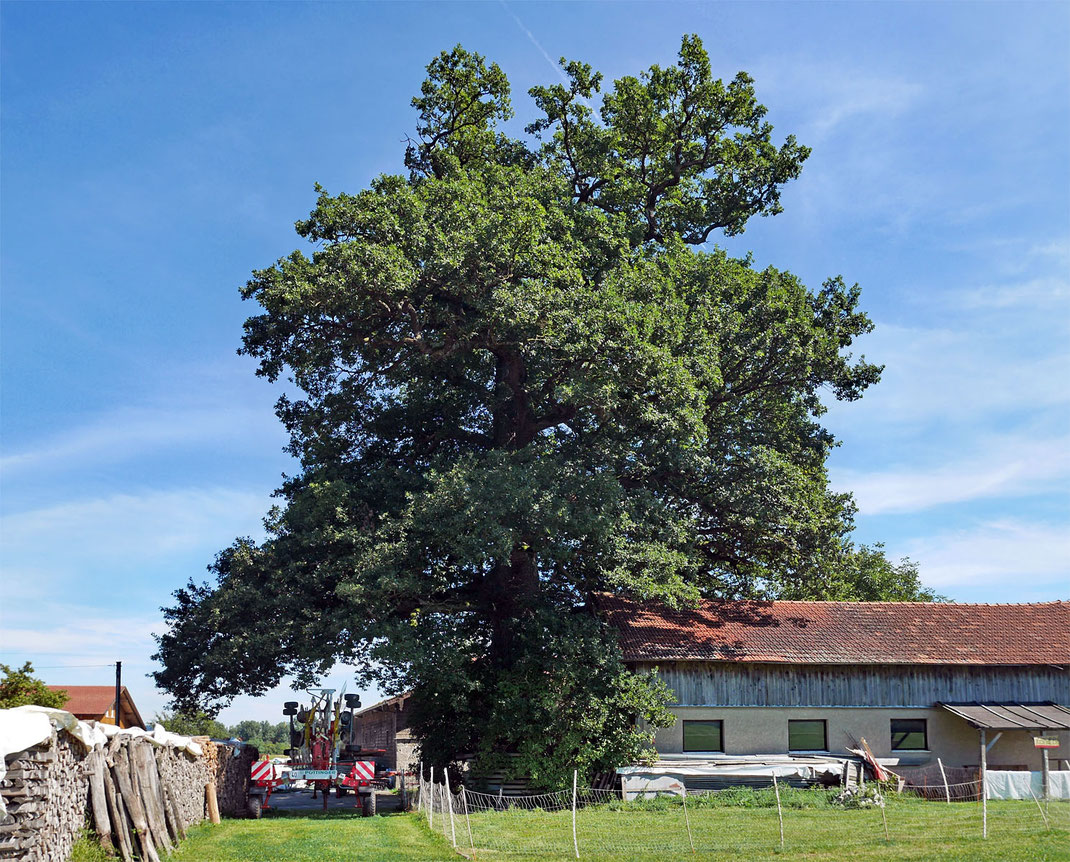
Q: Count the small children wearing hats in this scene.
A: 0